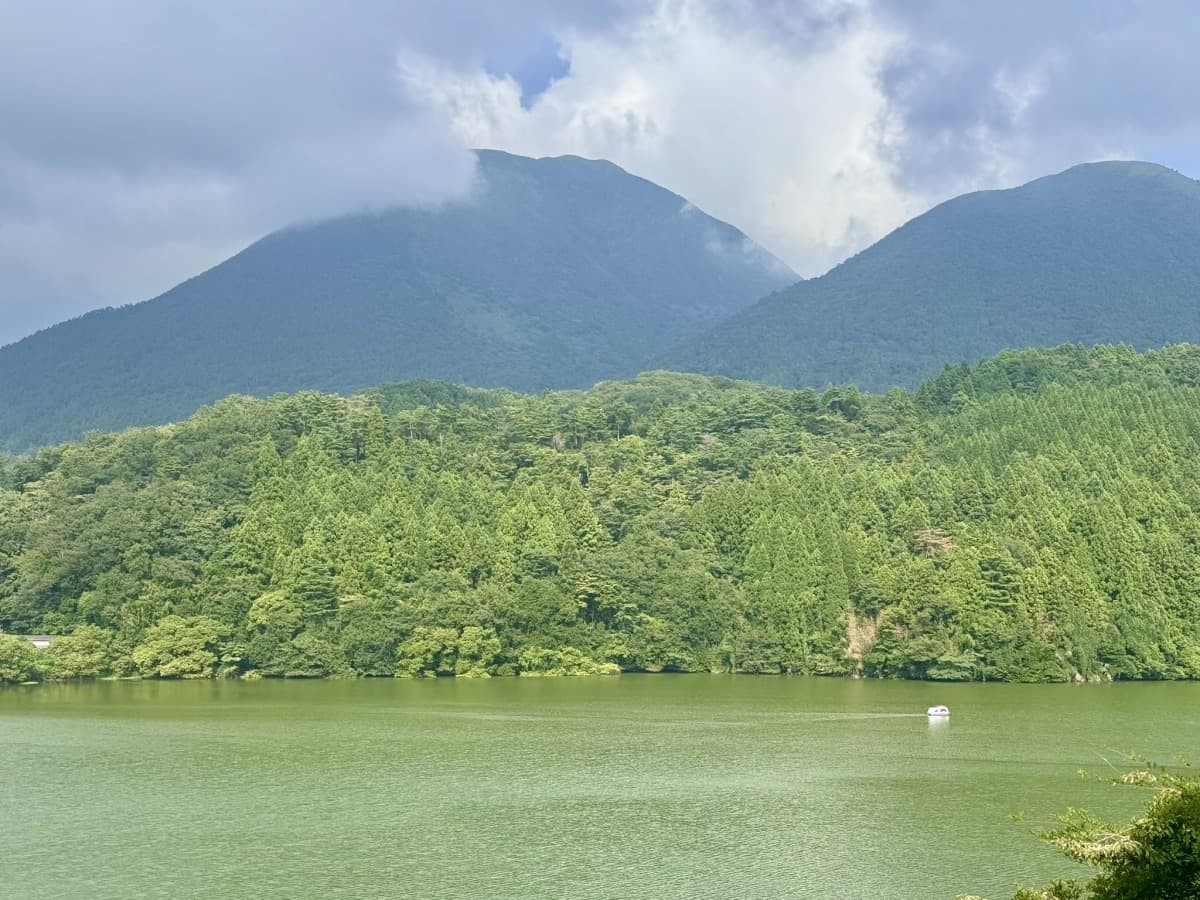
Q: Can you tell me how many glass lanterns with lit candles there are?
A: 0